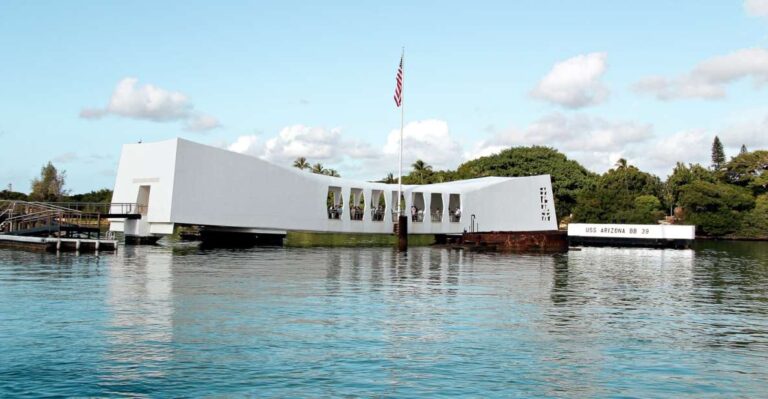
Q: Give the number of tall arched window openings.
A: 7